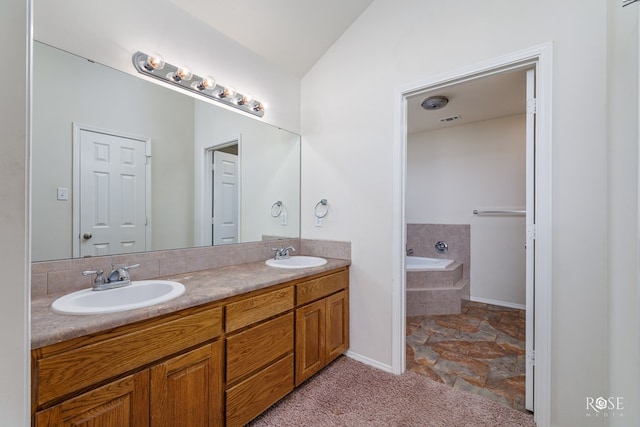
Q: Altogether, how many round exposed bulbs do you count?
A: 6